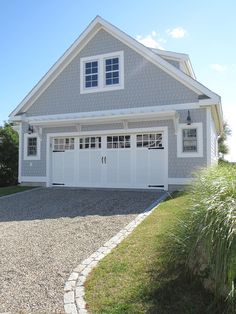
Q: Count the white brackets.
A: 4